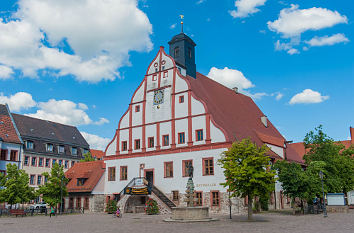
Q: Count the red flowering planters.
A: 2